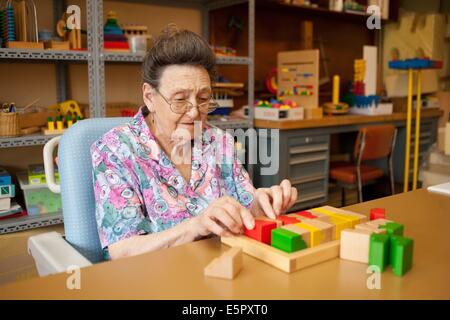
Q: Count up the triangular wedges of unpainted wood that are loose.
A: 1